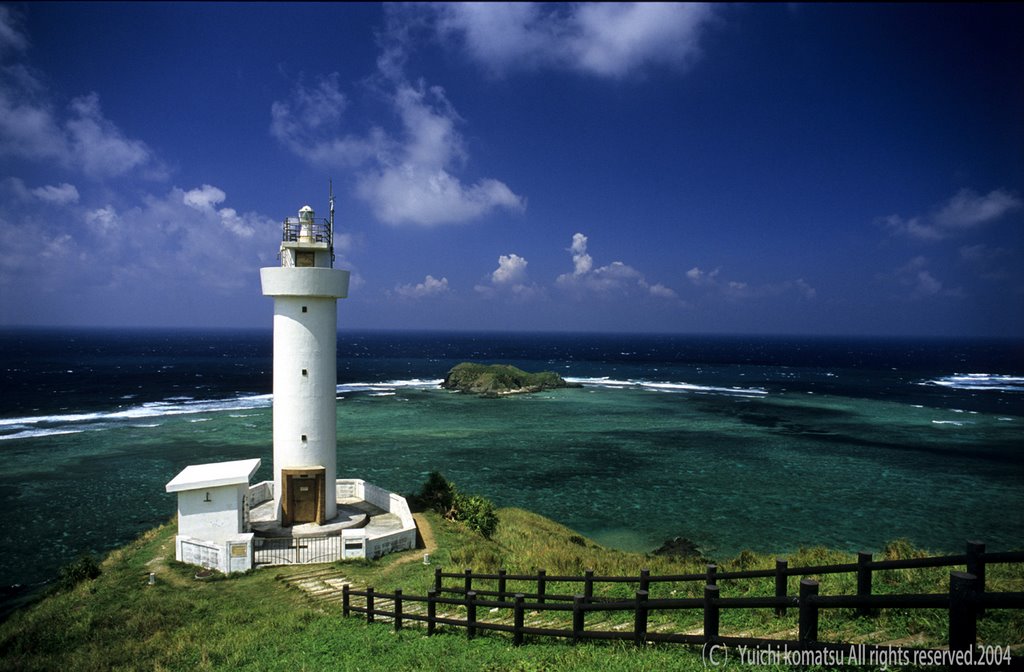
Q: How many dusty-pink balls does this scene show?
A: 0